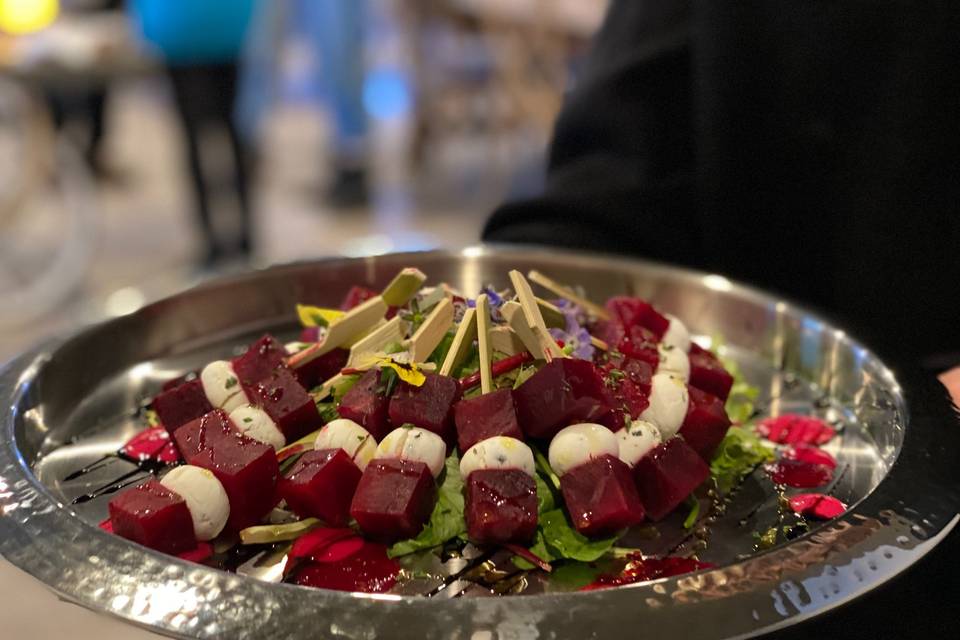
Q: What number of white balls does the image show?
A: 11